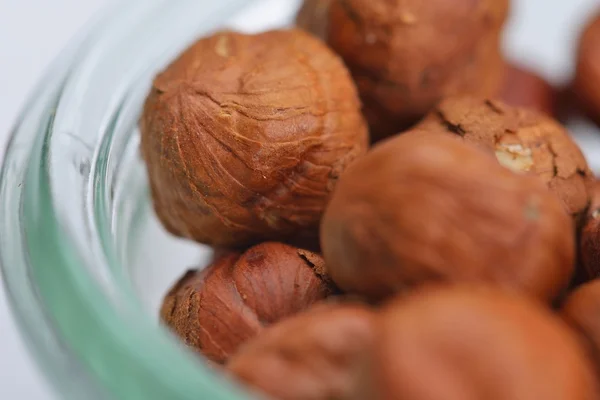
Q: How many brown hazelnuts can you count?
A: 11